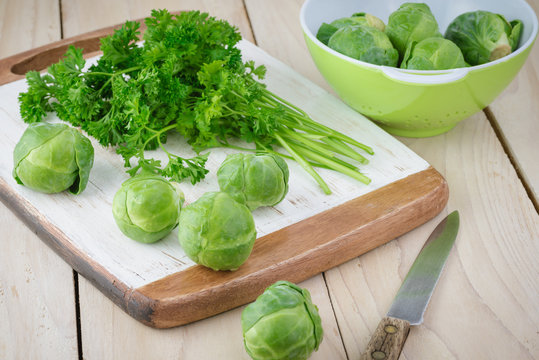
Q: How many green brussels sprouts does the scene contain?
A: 10